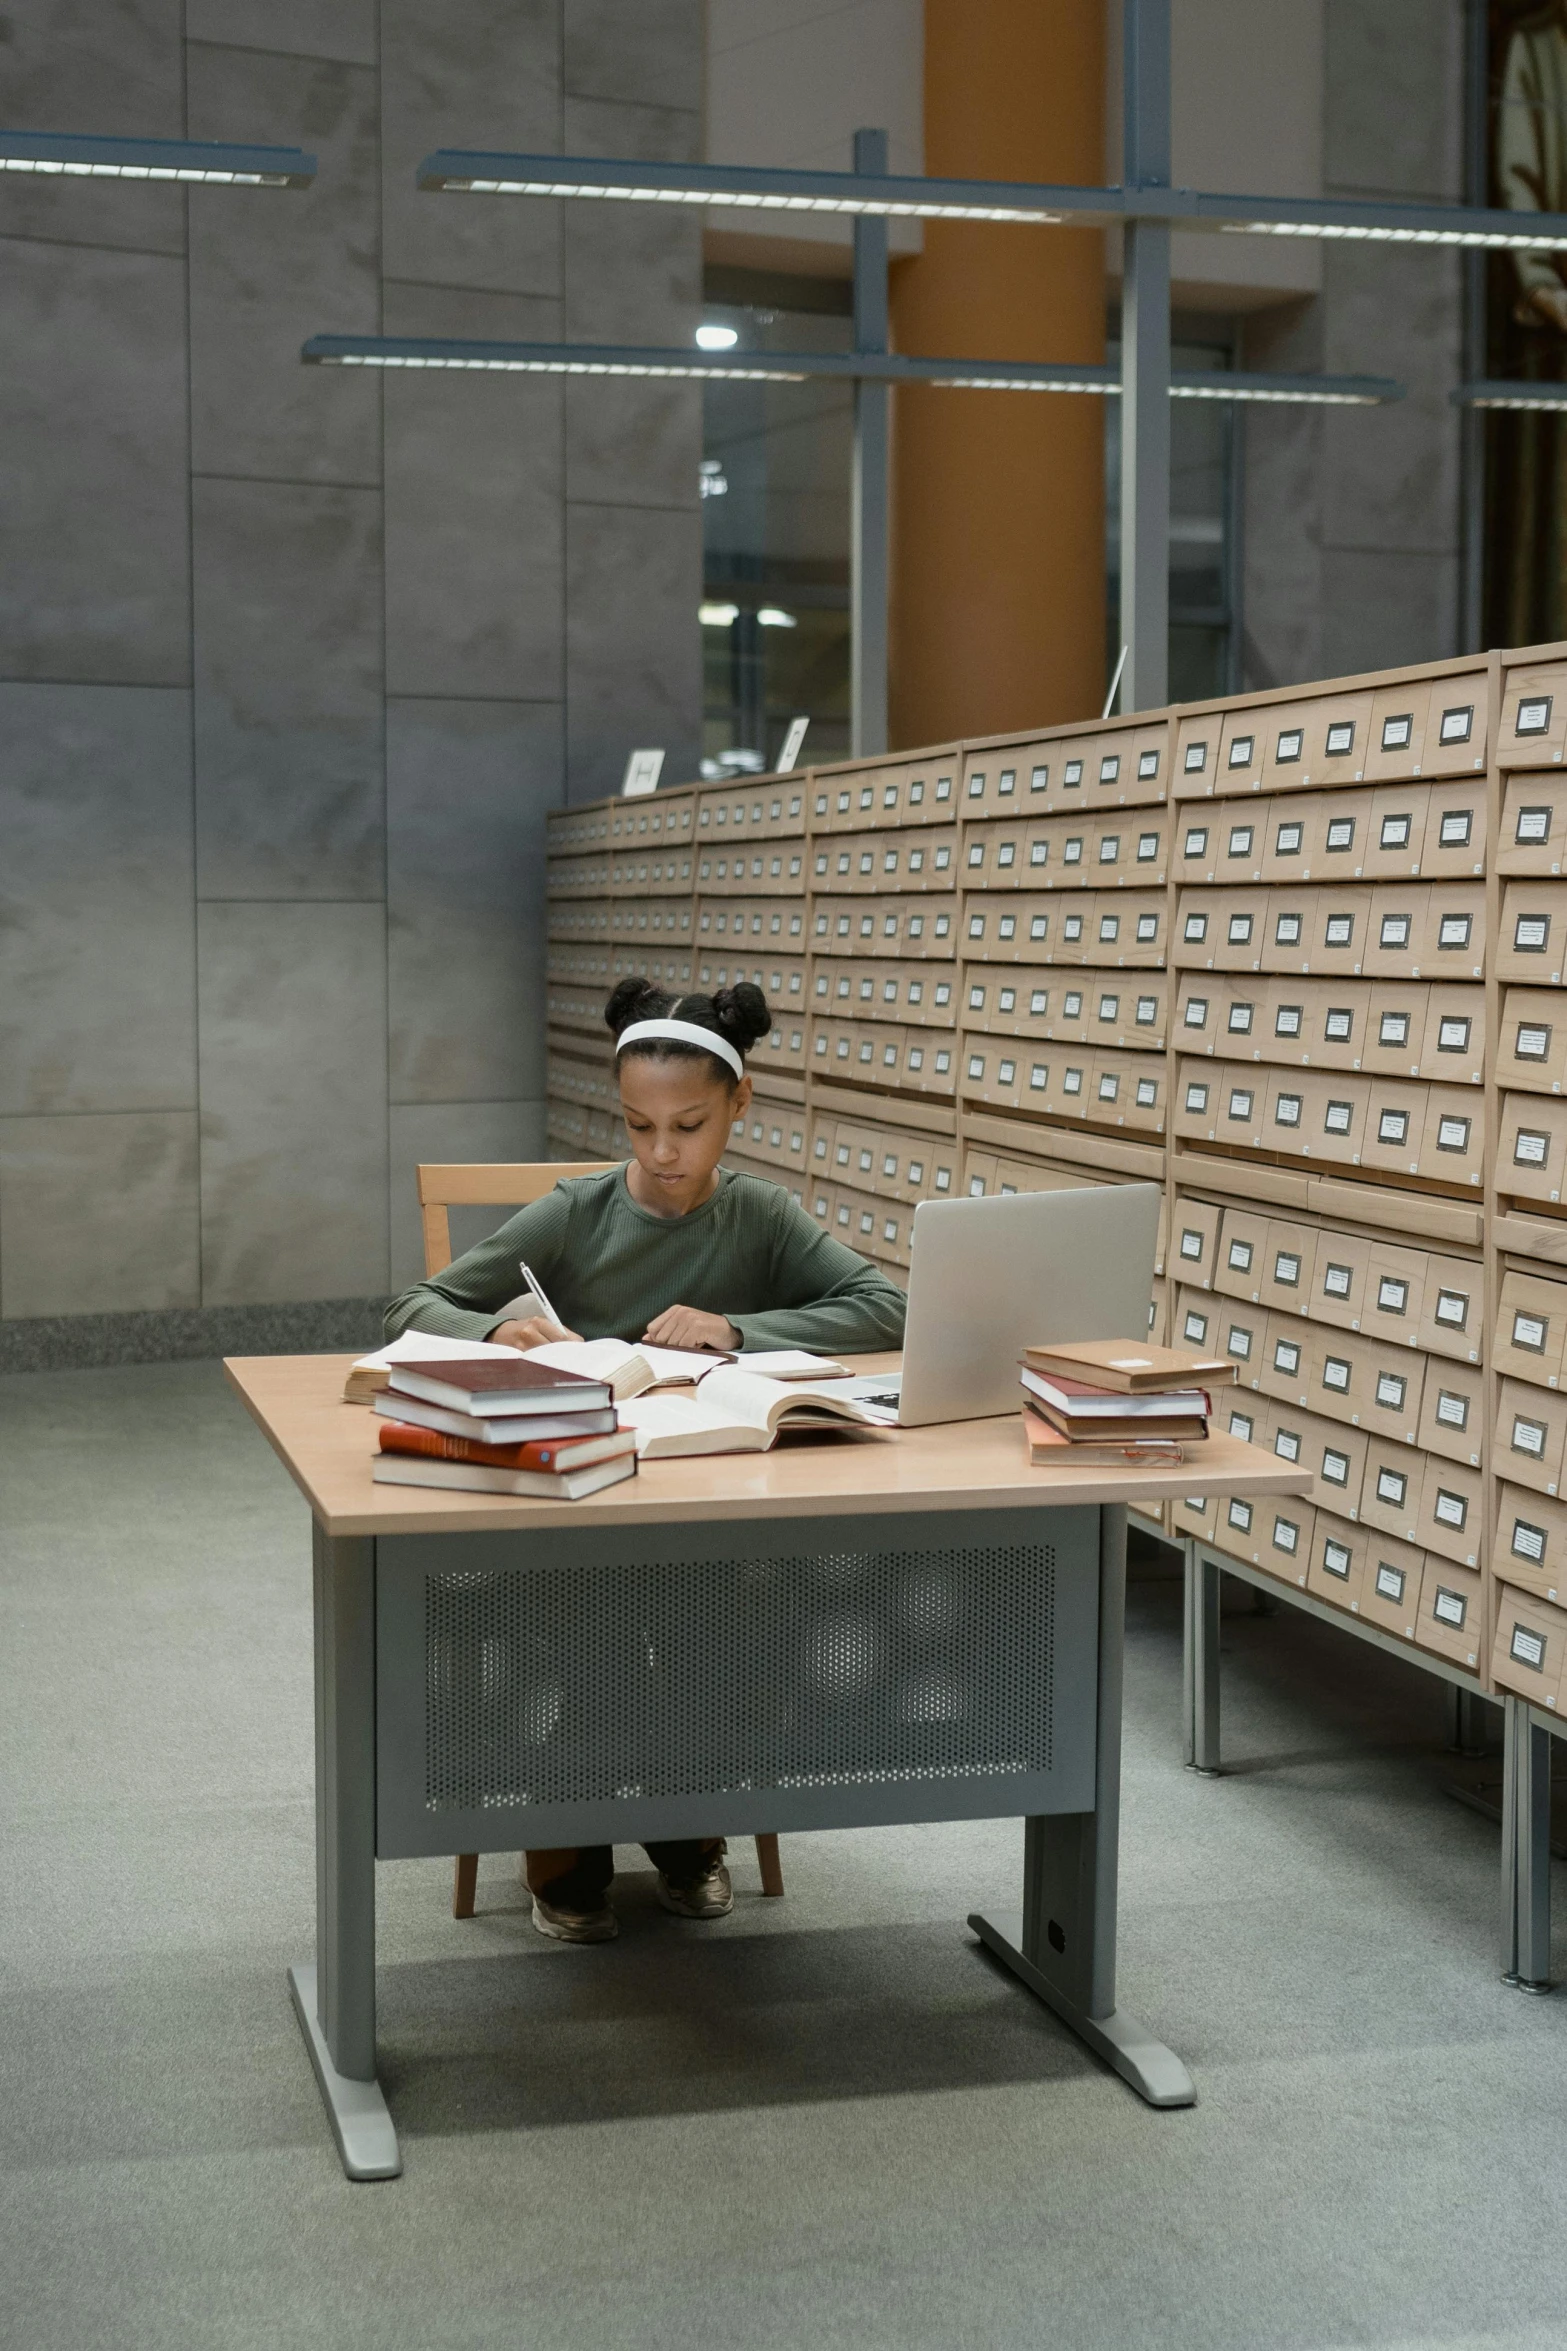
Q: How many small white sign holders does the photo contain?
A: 3